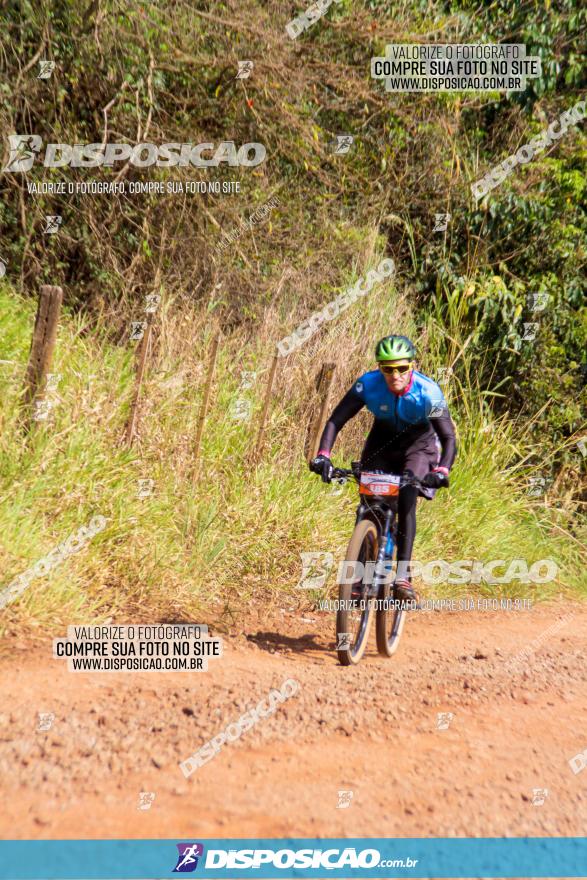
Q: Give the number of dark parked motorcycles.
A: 0